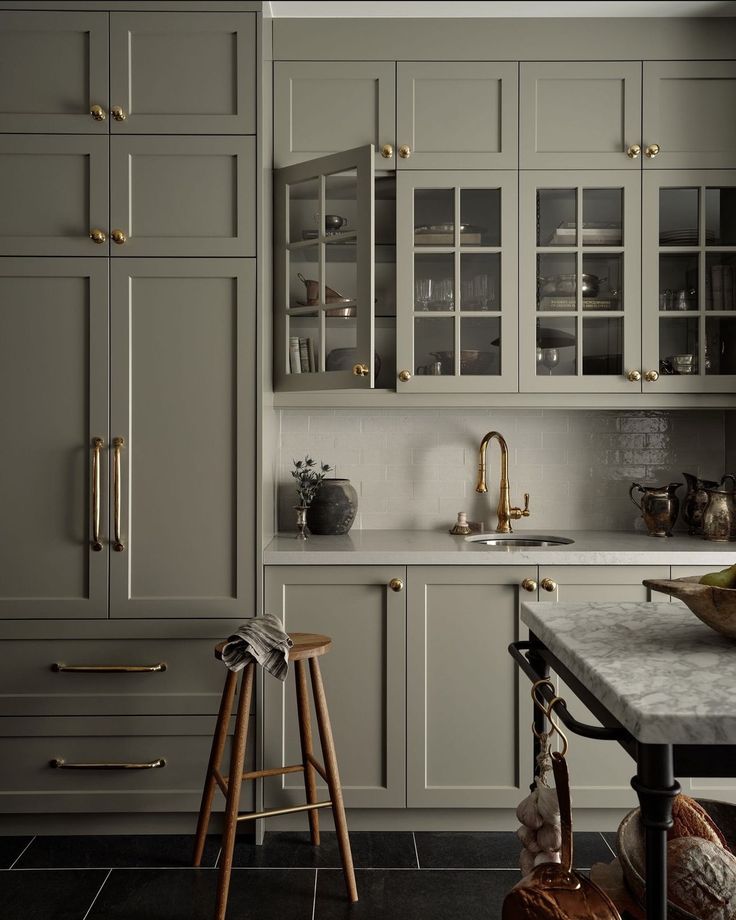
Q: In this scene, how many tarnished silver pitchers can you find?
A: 3